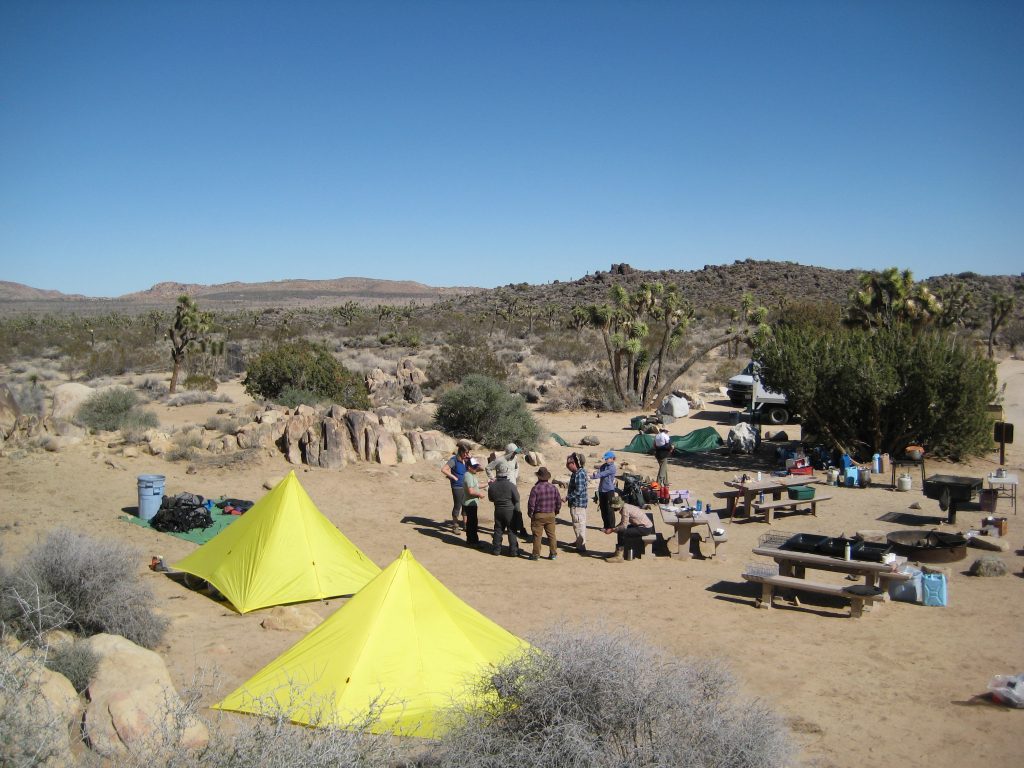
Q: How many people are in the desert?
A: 9